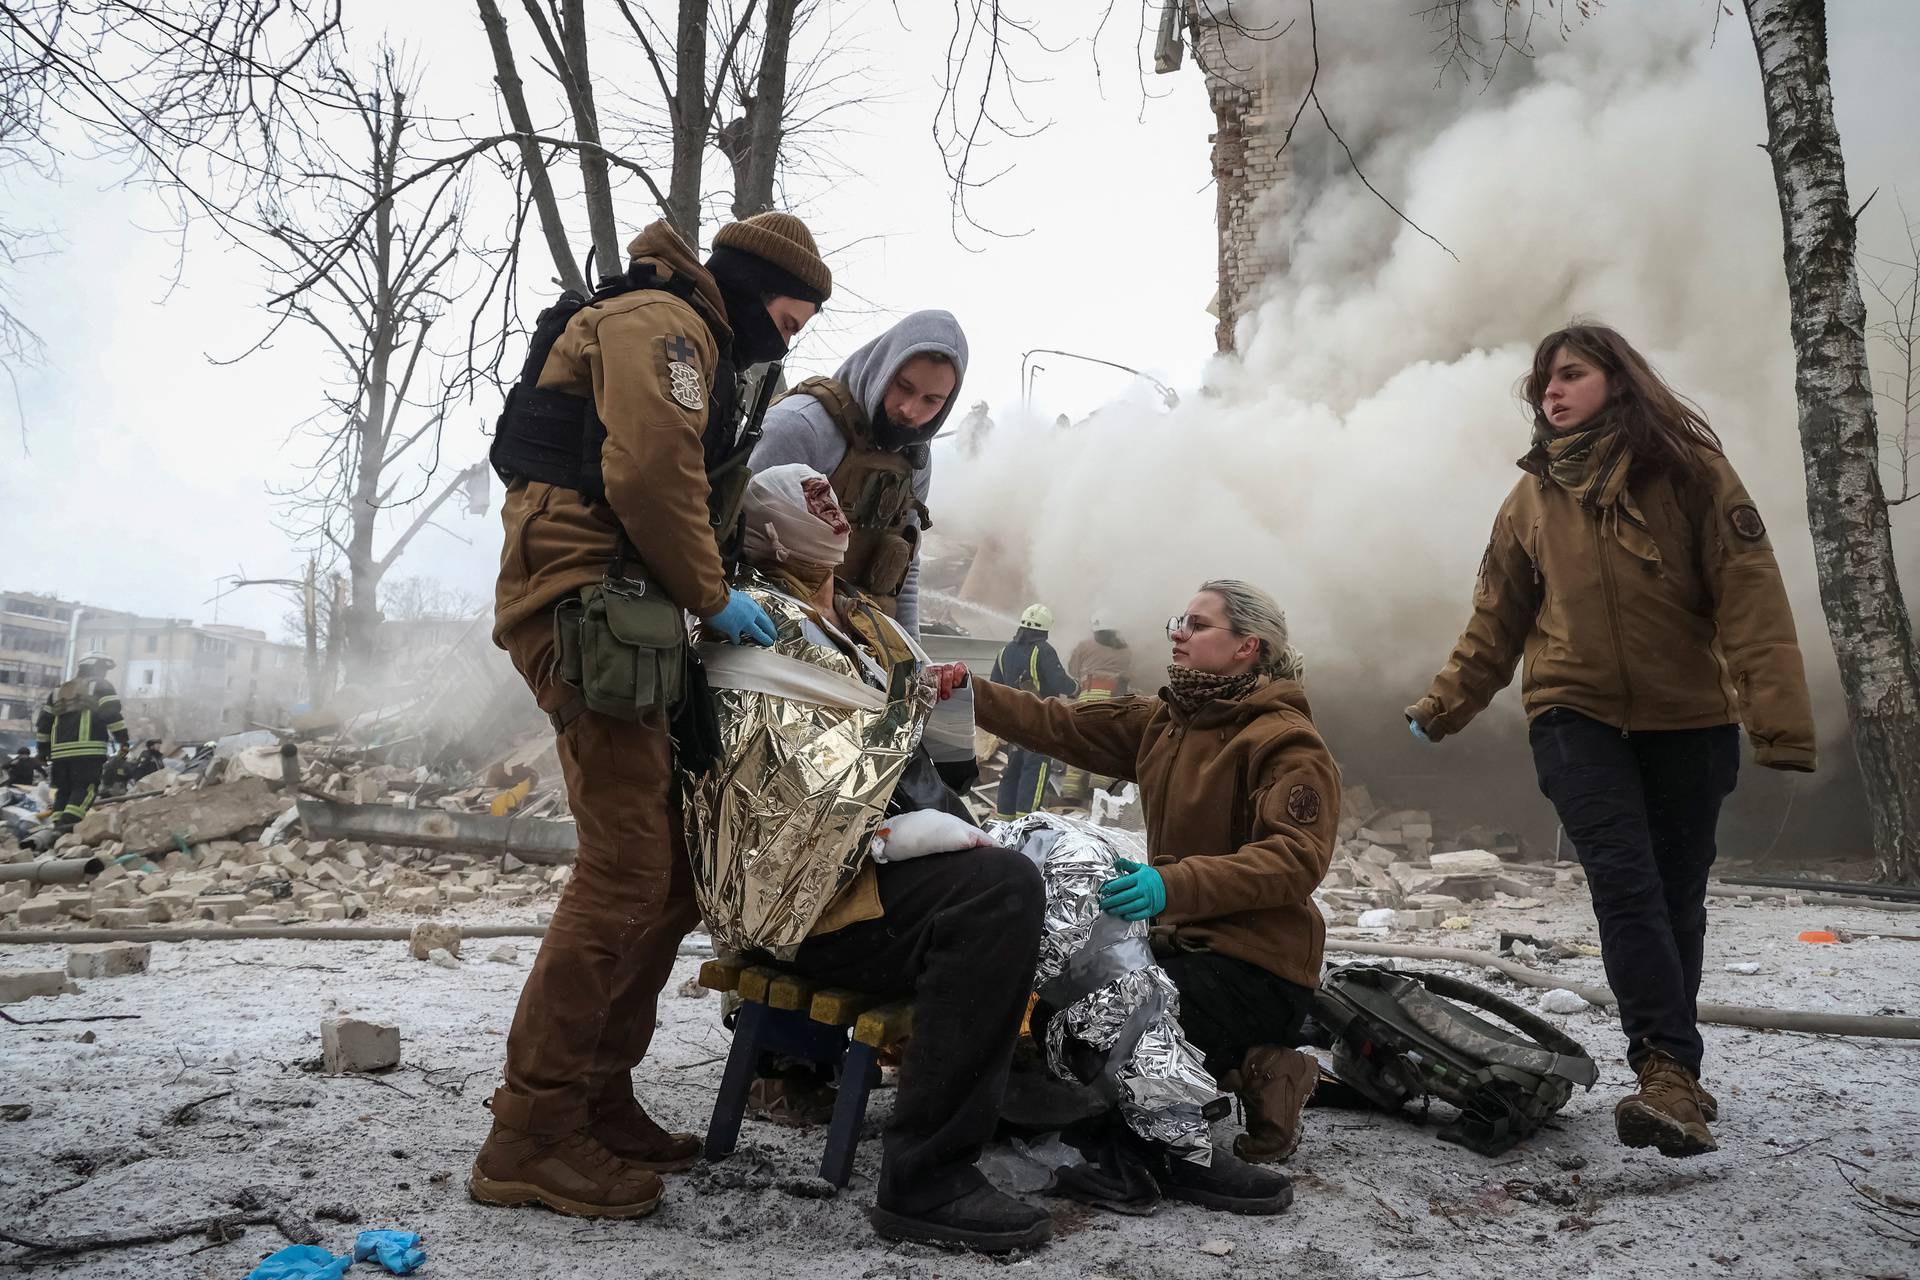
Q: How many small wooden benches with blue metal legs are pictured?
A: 1